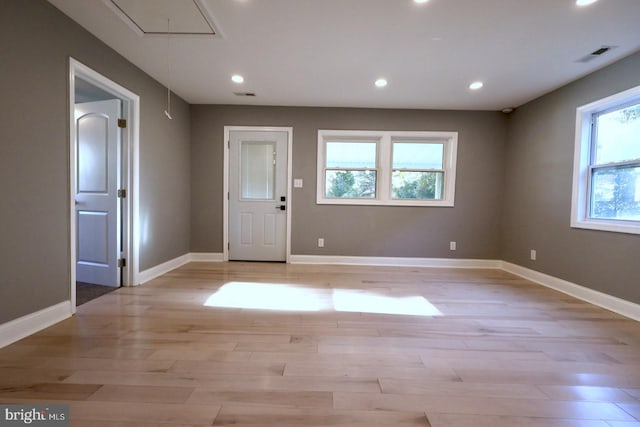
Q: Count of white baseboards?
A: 5